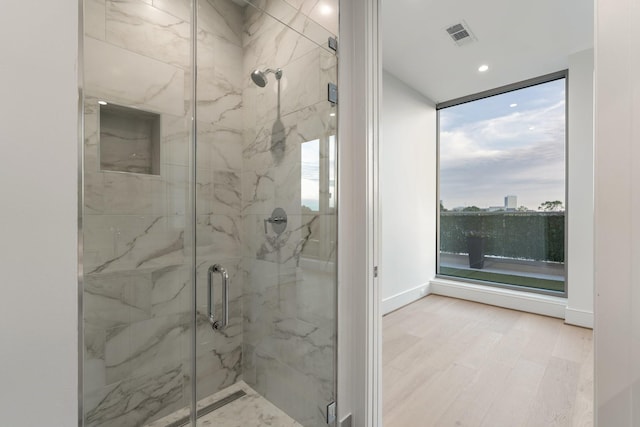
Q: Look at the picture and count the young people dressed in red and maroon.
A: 0